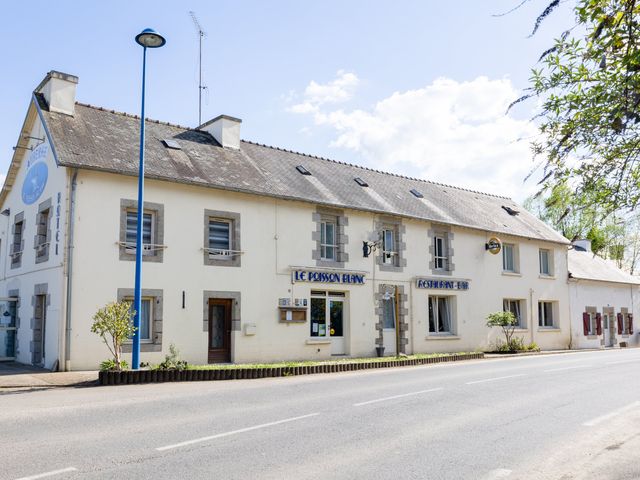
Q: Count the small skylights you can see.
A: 5